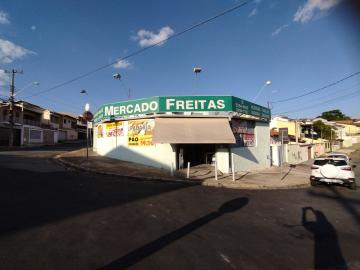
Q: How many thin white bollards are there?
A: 4